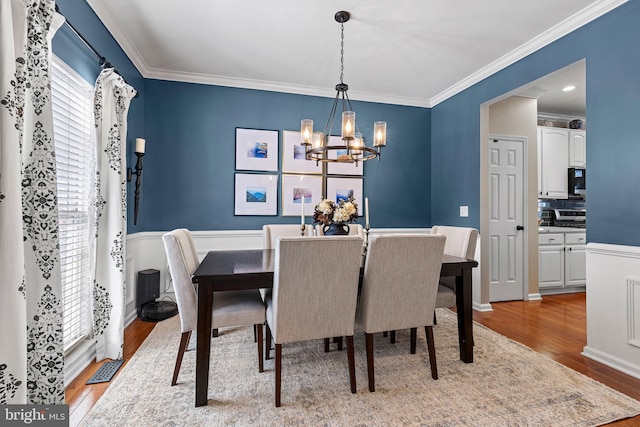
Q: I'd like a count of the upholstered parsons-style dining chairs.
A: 6